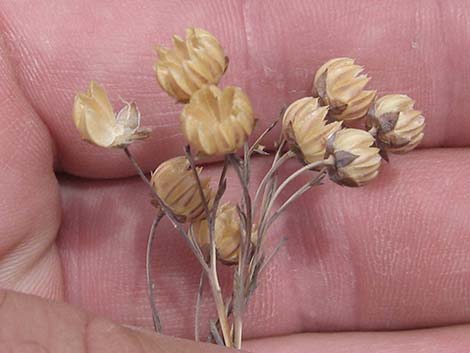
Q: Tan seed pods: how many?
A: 9